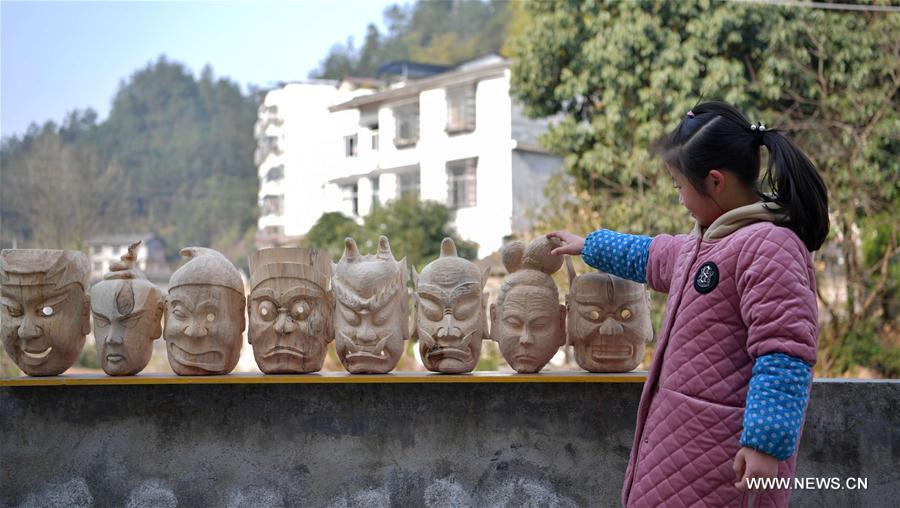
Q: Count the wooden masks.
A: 8